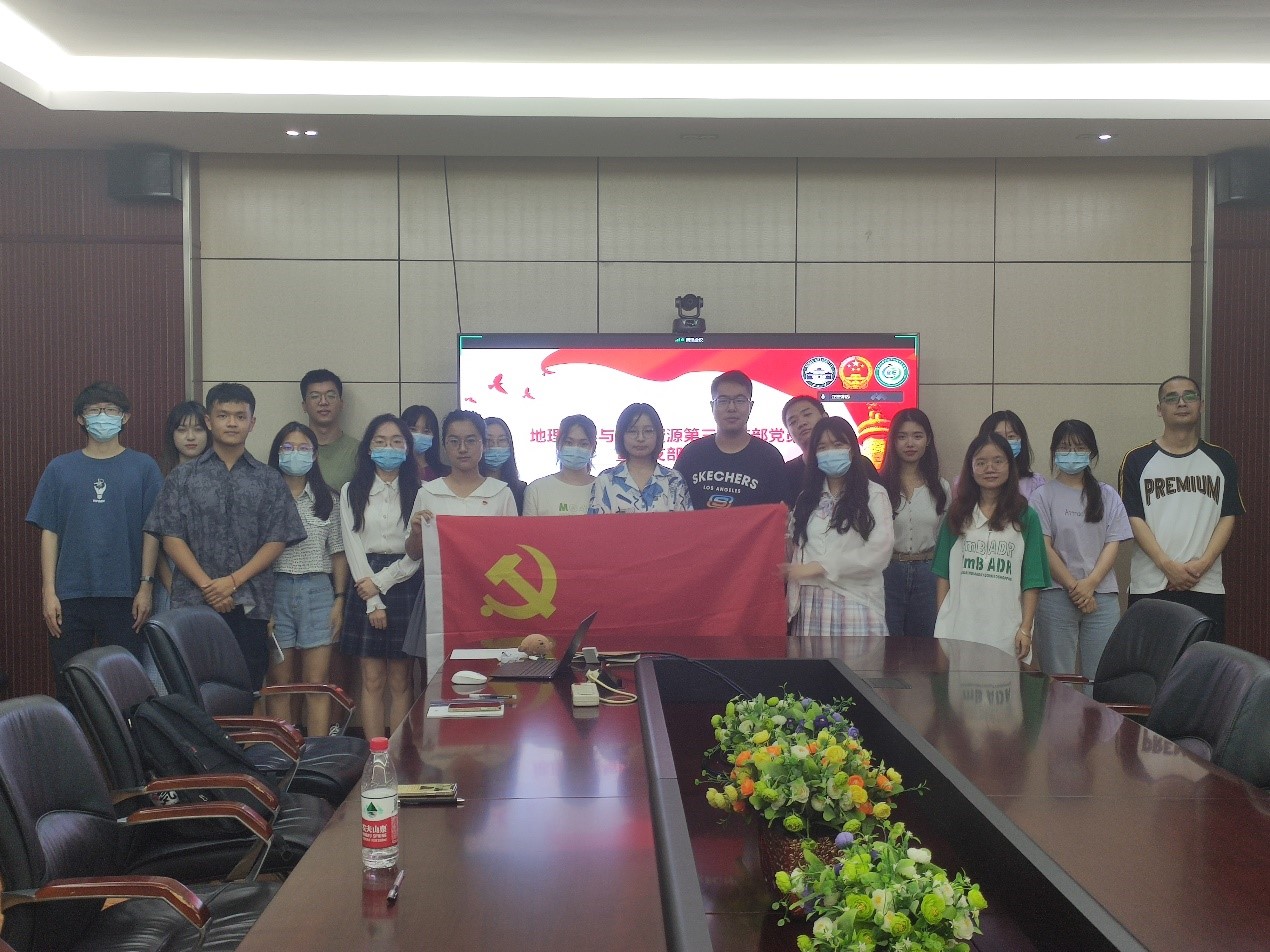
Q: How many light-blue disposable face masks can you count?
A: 9